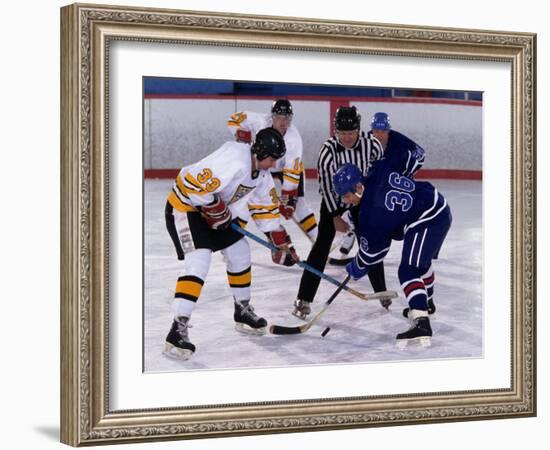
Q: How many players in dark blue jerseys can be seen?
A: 2